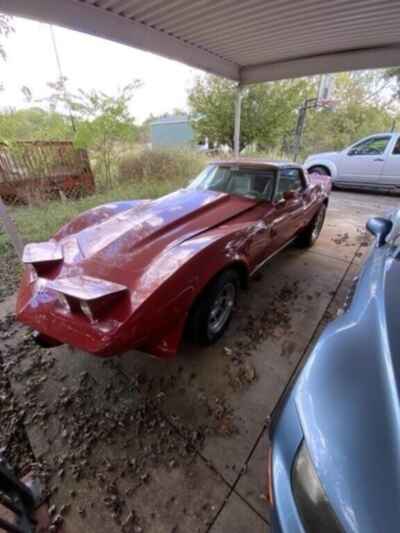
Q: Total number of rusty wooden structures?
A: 1